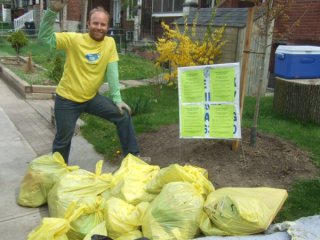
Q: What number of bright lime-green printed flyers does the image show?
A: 4